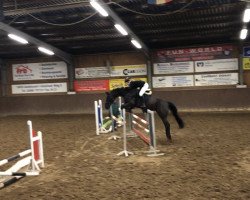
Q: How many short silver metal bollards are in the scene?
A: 0